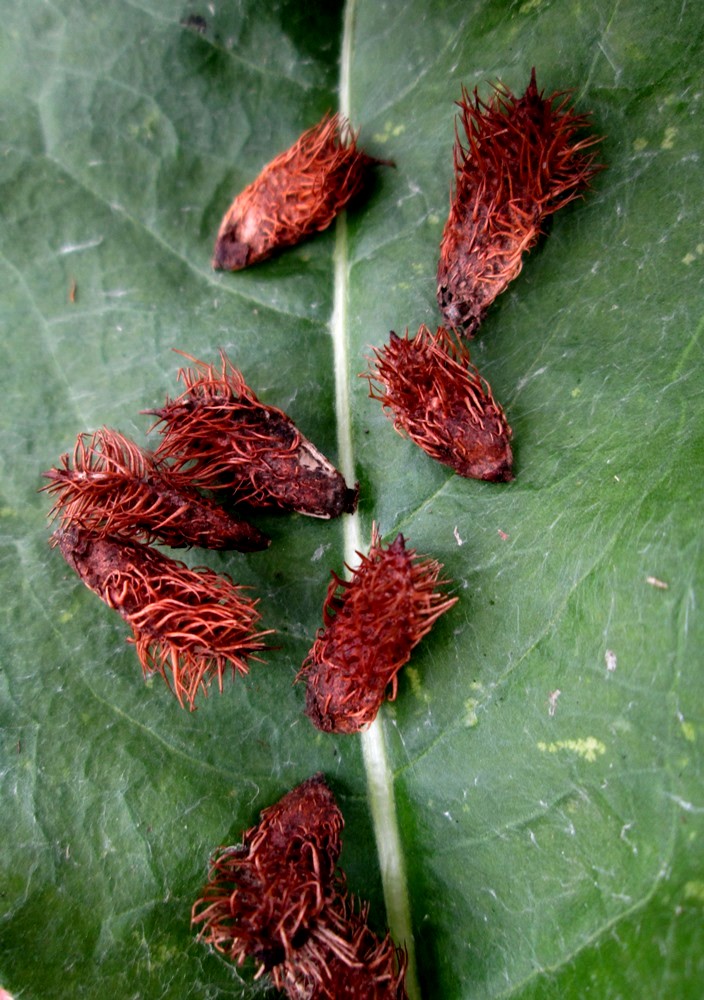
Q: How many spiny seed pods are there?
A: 9